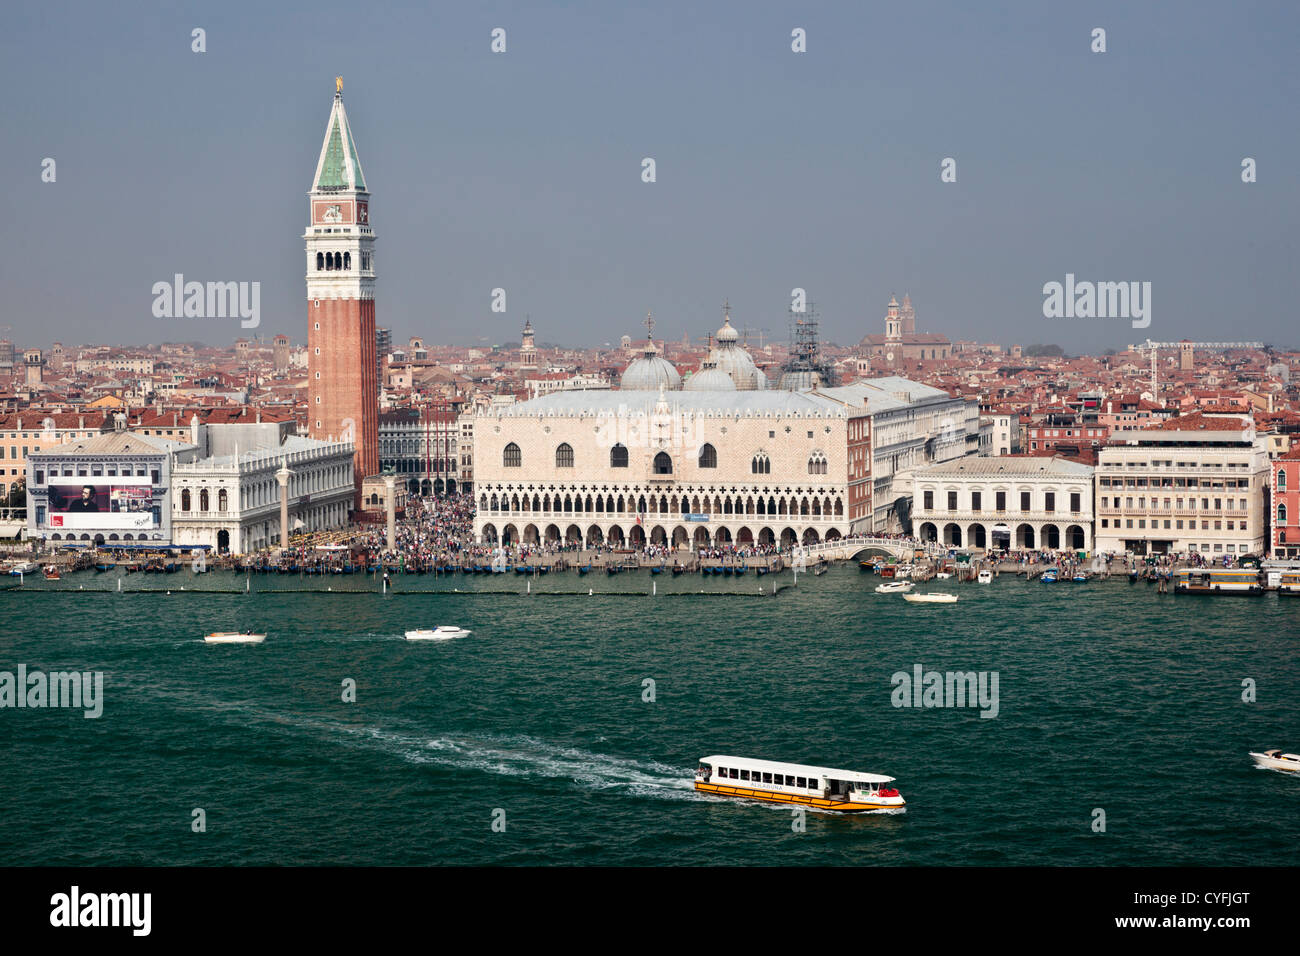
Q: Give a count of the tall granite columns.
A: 2